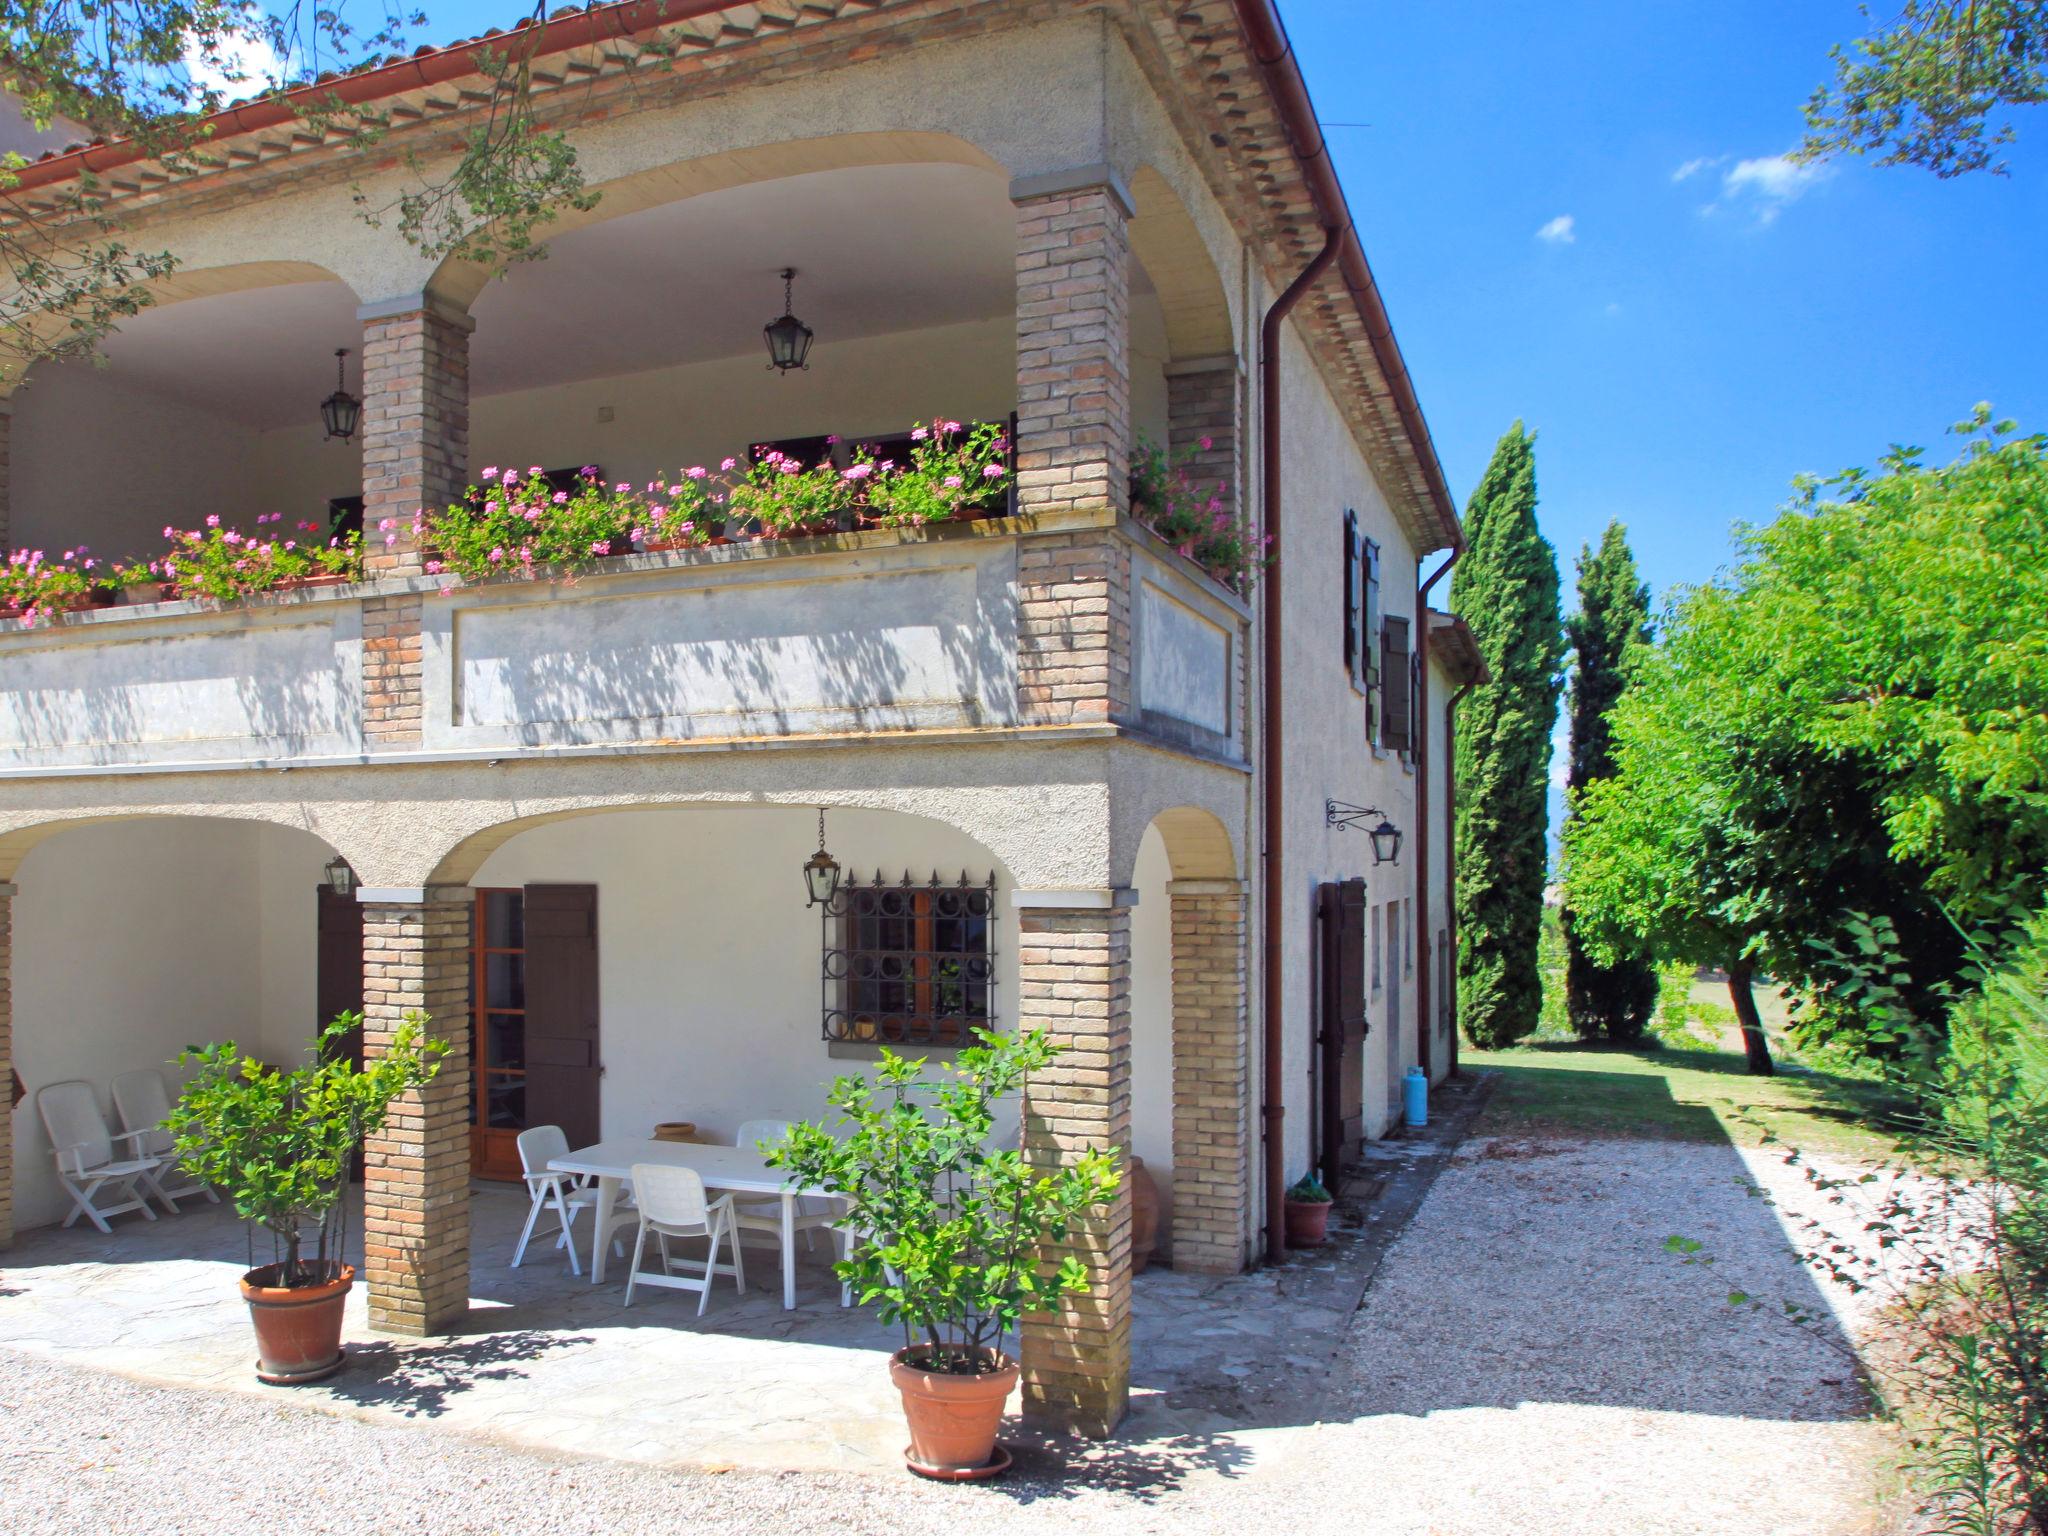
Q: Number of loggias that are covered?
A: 2